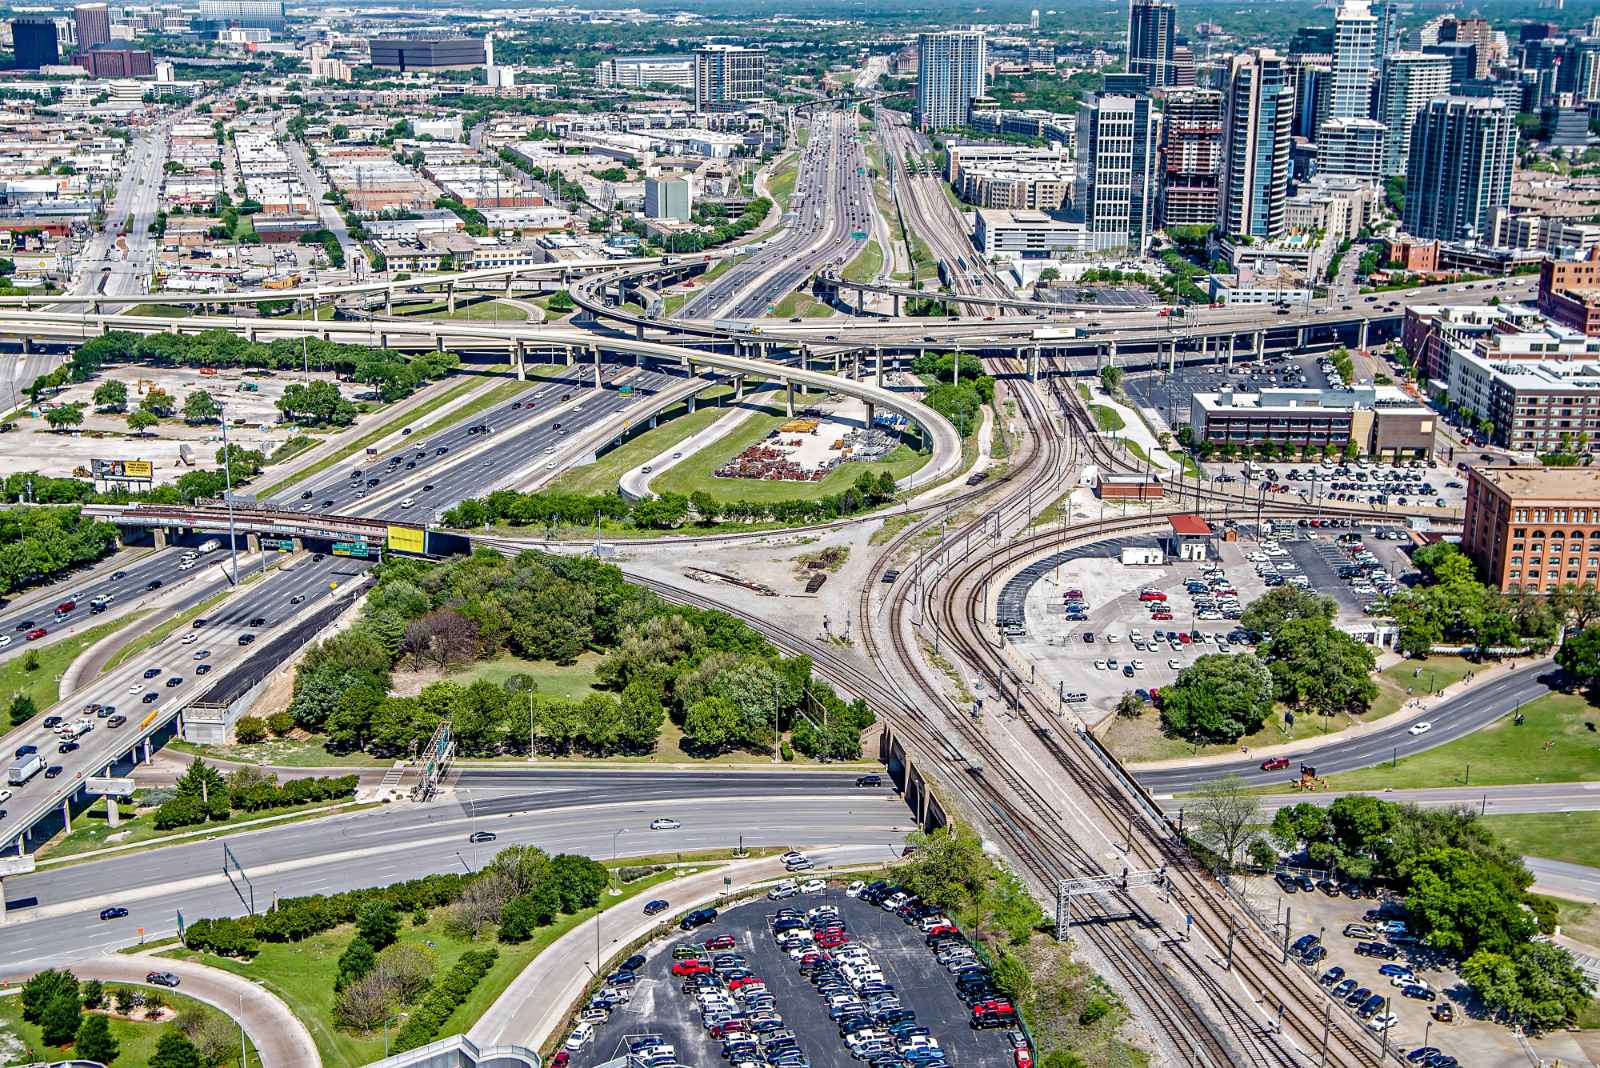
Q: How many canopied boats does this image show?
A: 0